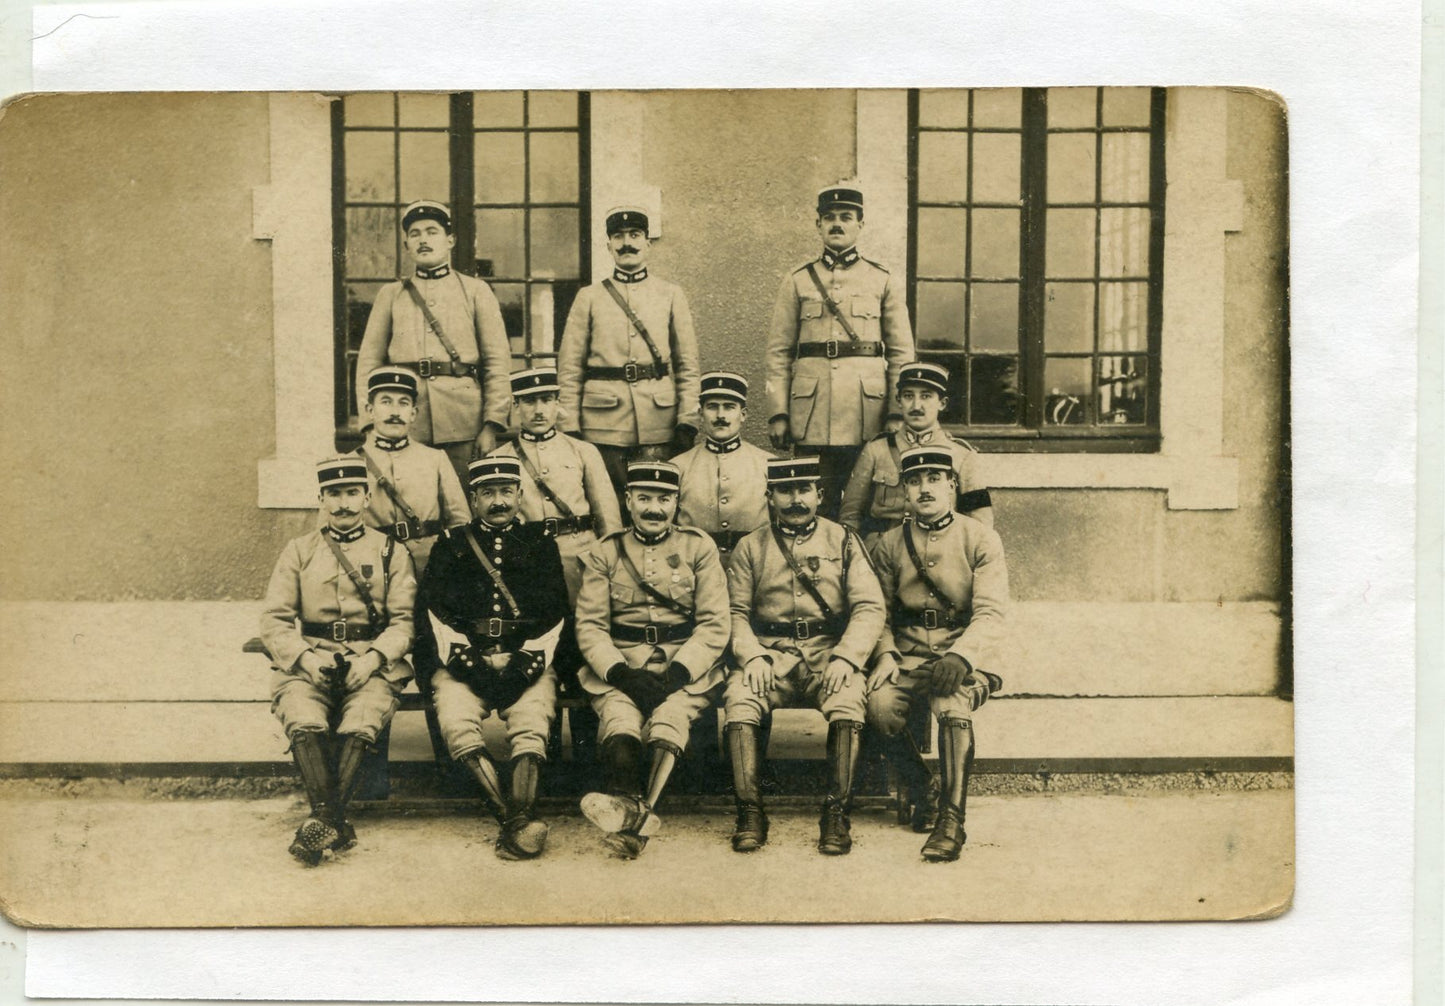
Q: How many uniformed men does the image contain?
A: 12